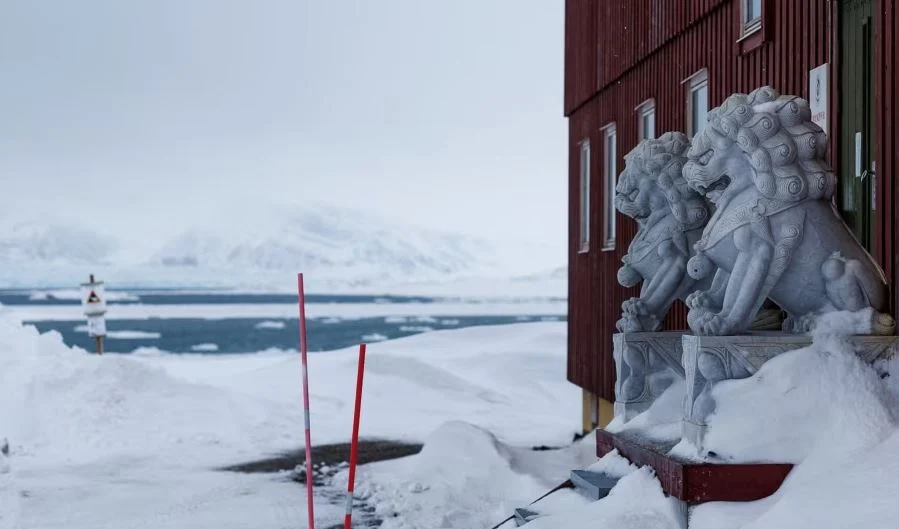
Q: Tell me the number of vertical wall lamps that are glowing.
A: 0